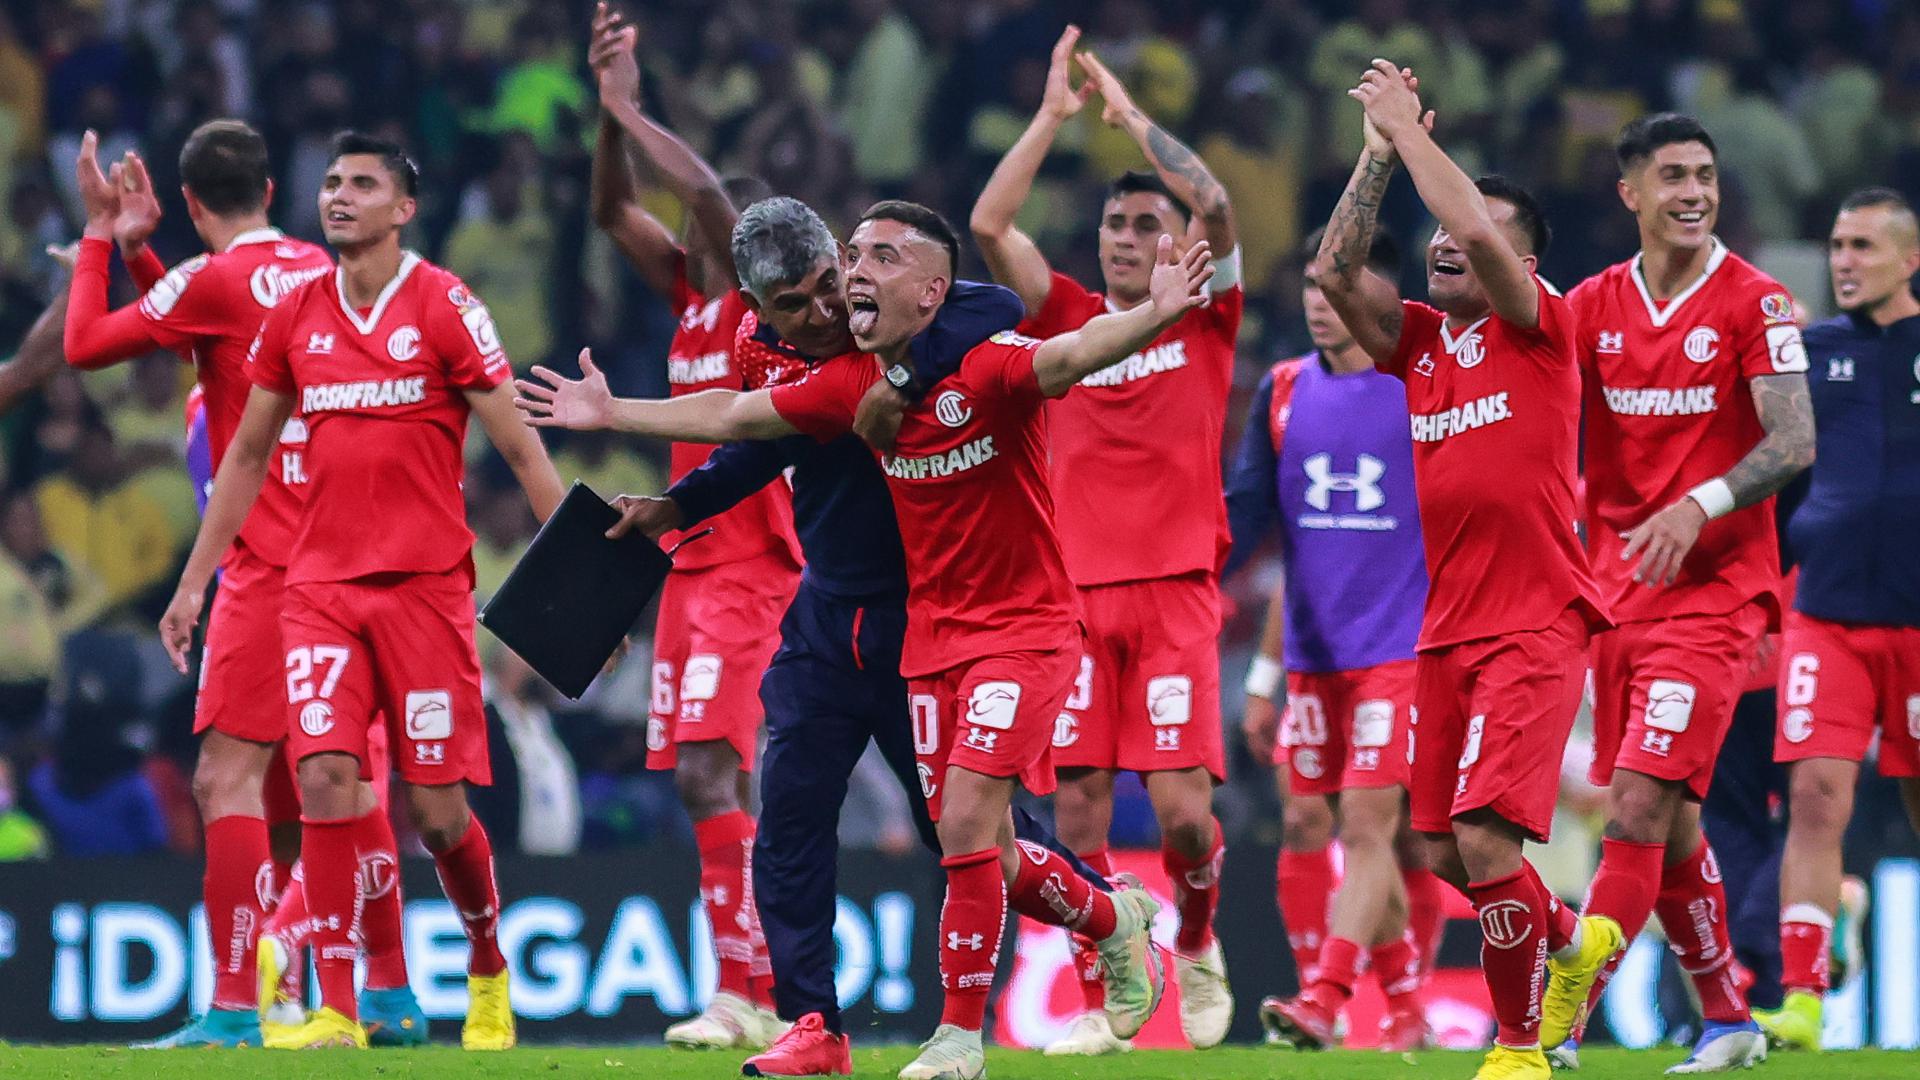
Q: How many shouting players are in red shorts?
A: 2